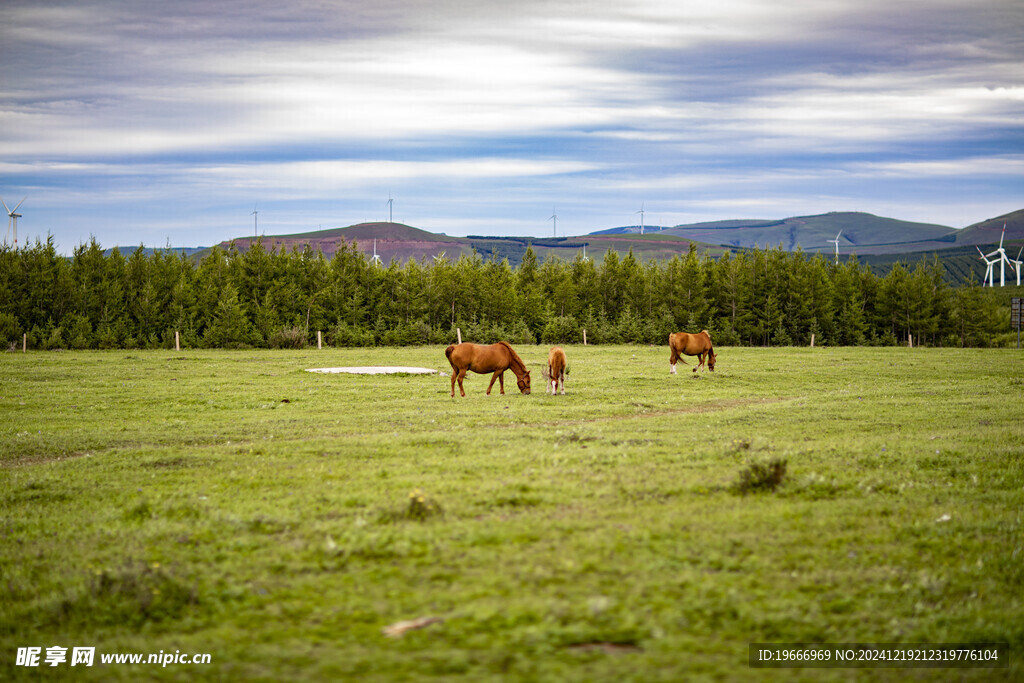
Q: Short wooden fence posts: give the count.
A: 7